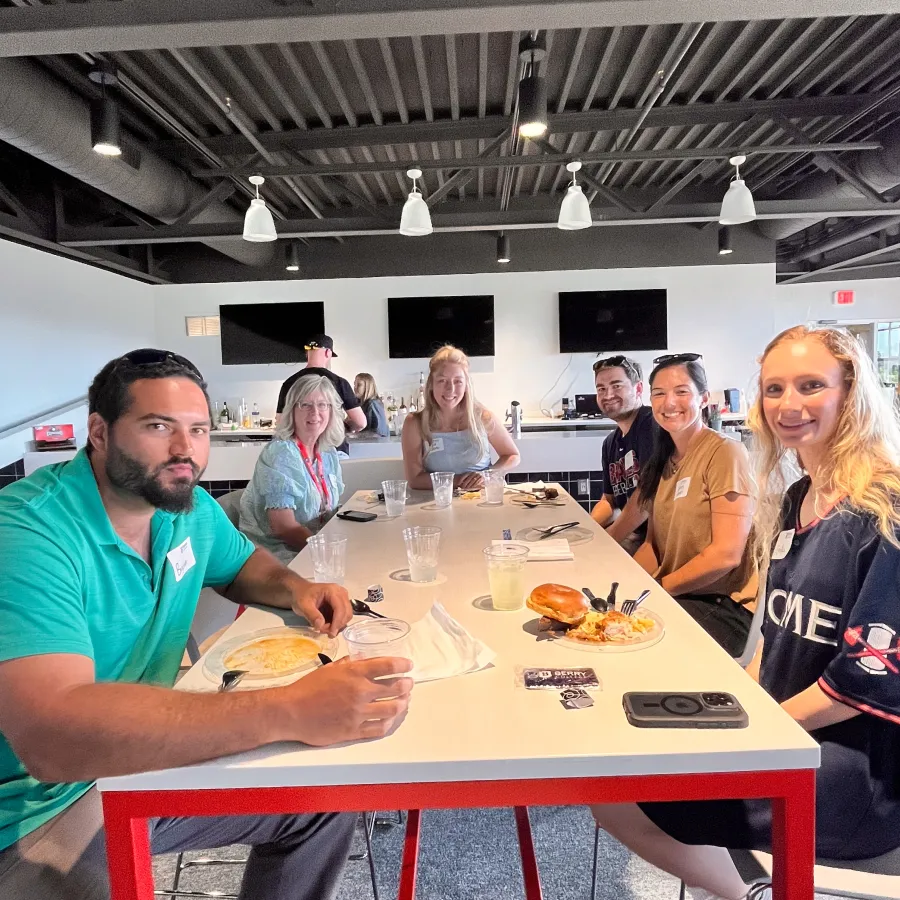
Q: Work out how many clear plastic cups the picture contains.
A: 7